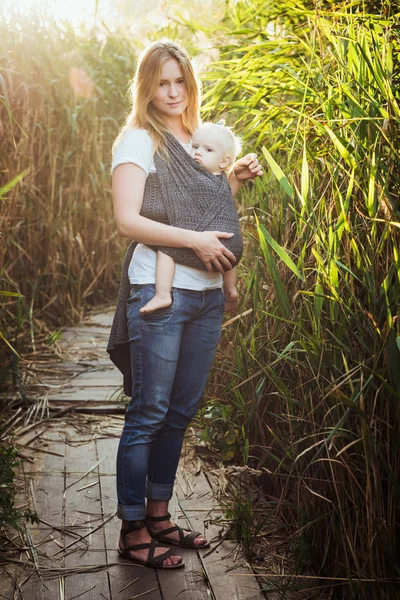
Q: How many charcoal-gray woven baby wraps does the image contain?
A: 1